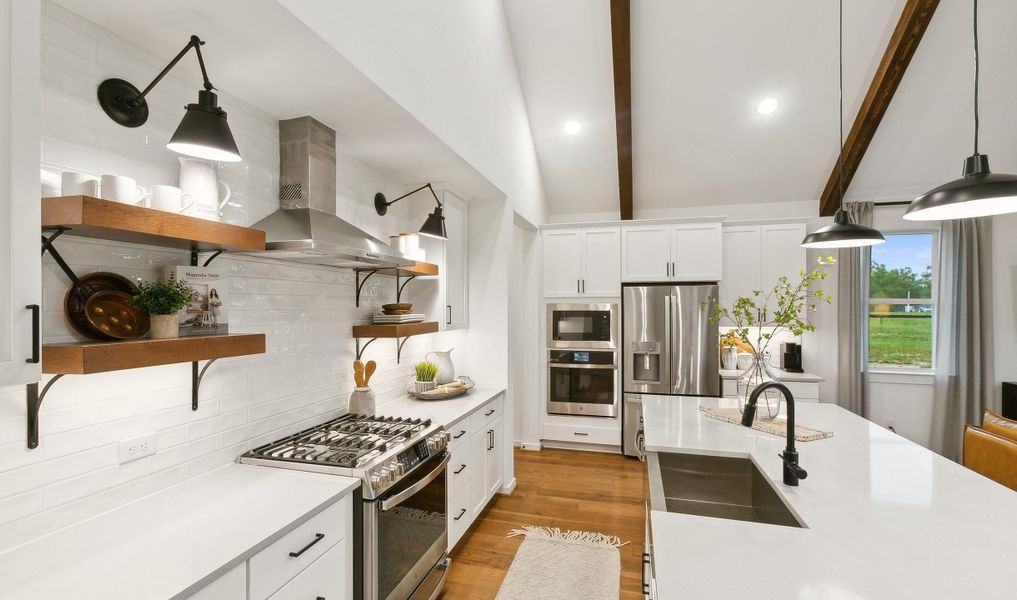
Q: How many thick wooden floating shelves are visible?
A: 4